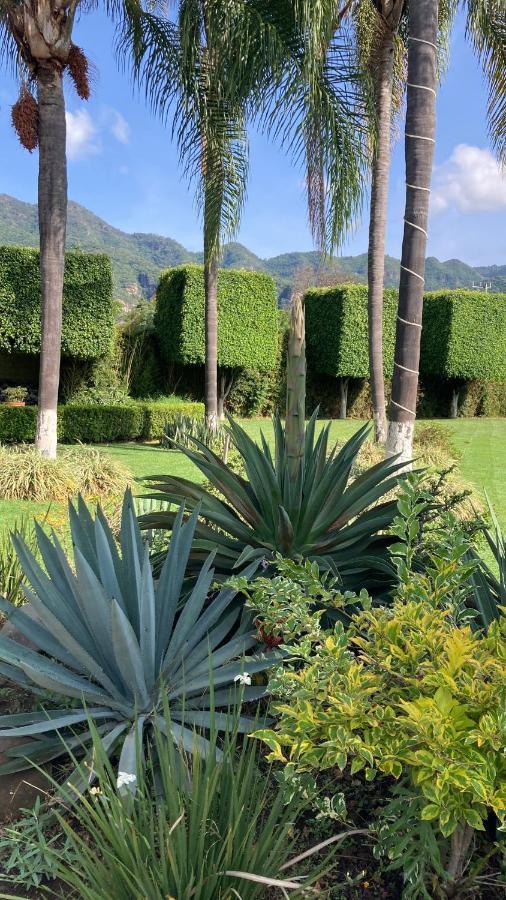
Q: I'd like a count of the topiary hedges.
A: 4